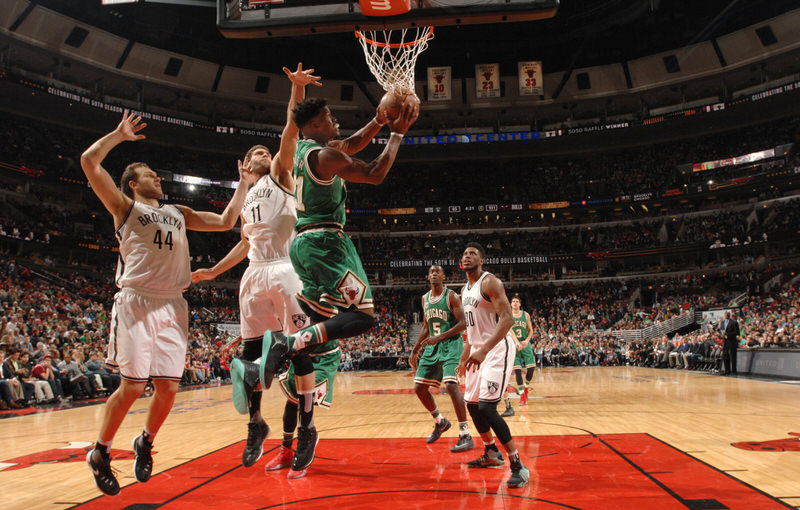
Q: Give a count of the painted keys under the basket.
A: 1